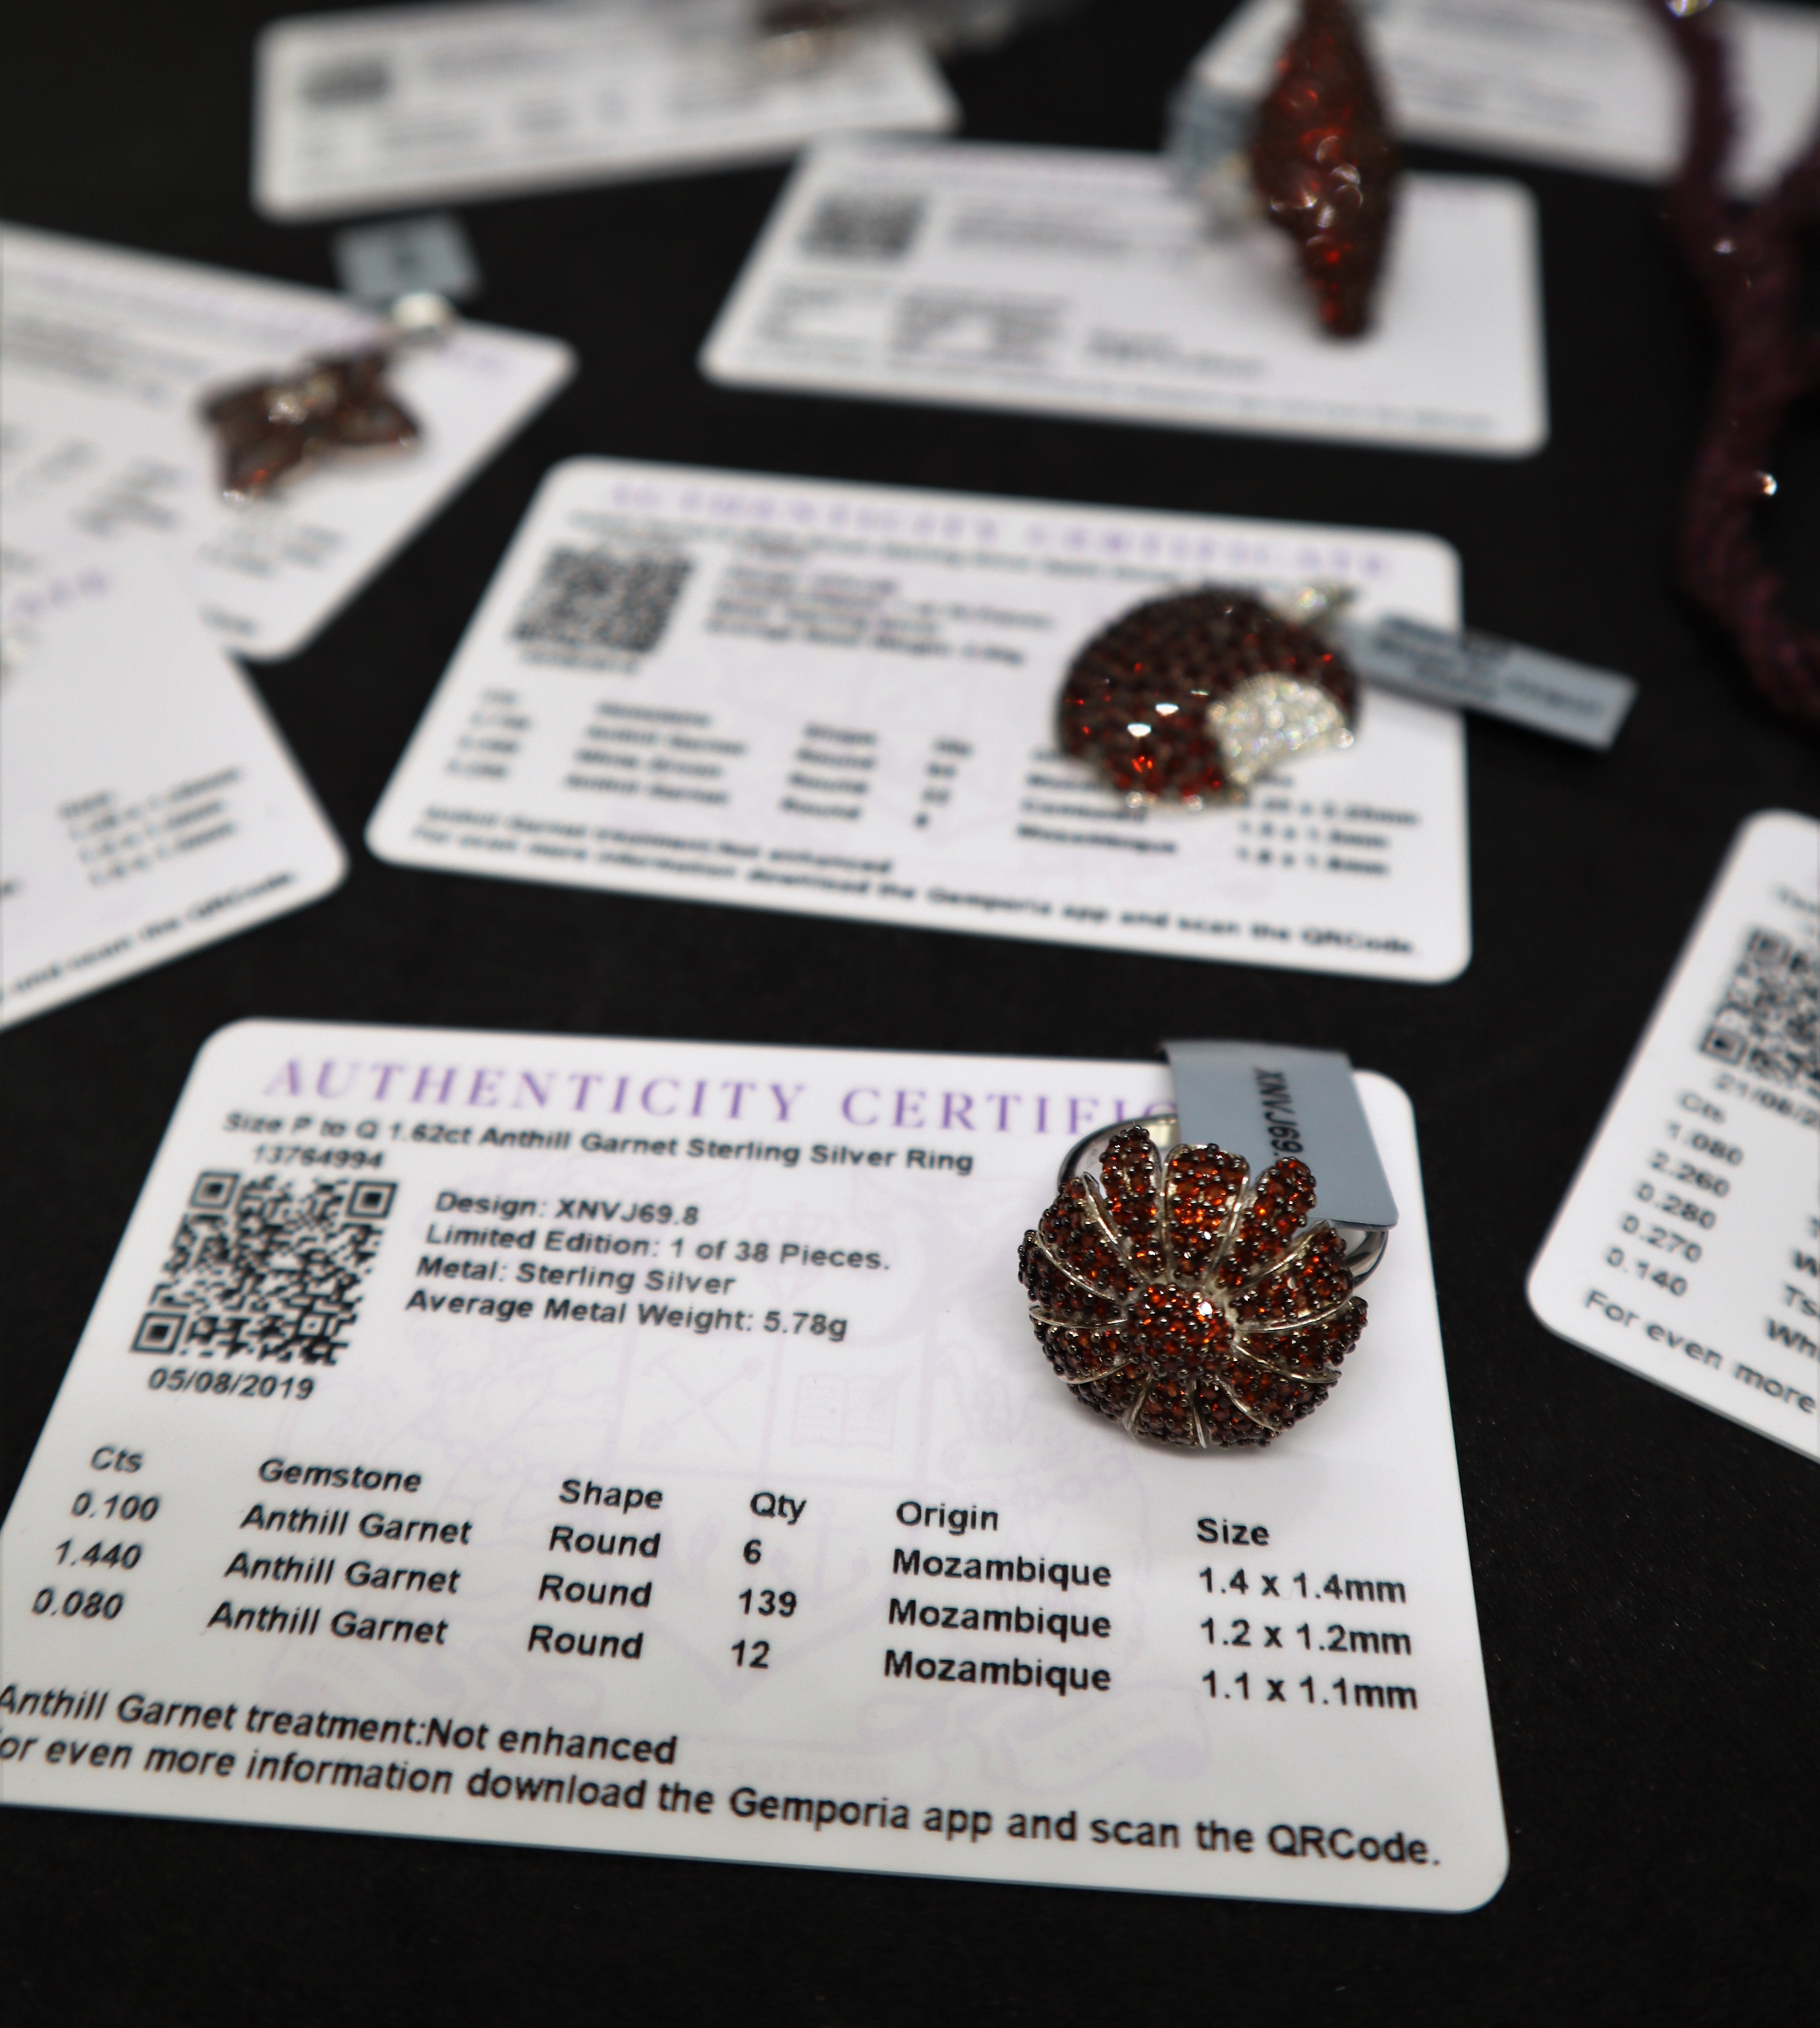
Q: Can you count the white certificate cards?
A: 8